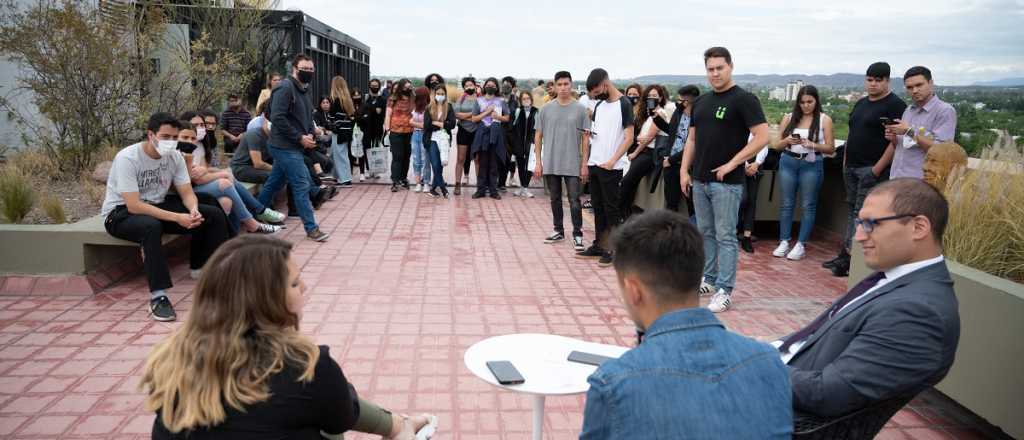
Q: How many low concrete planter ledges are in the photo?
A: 2